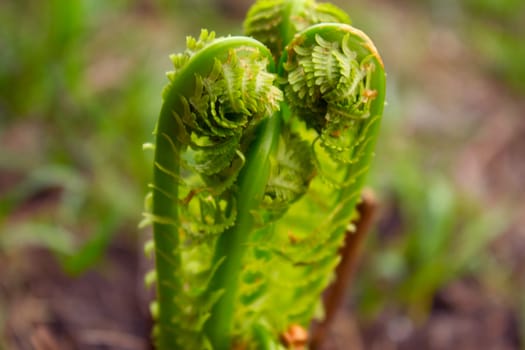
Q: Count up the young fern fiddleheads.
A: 3